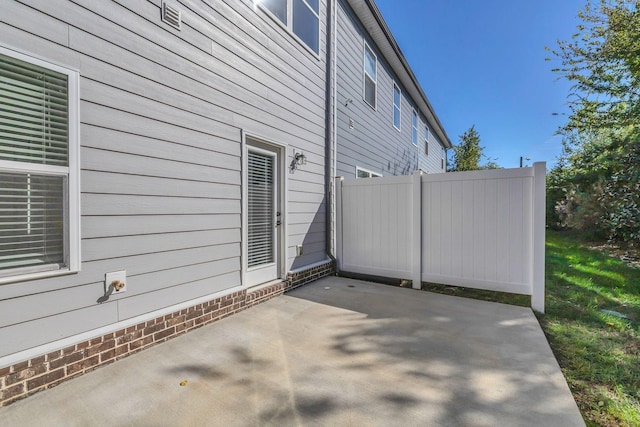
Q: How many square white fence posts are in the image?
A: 3